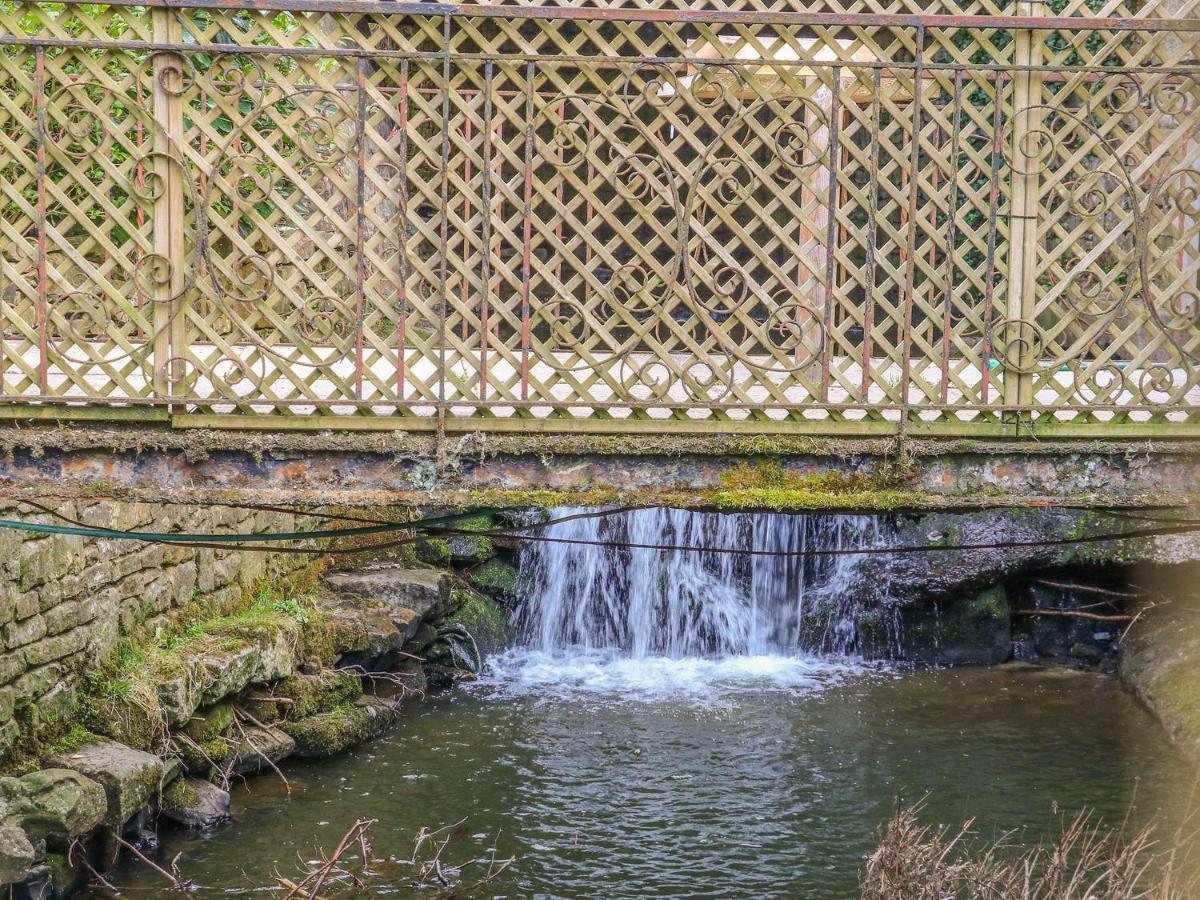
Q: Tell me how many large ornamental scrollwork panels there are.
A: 3